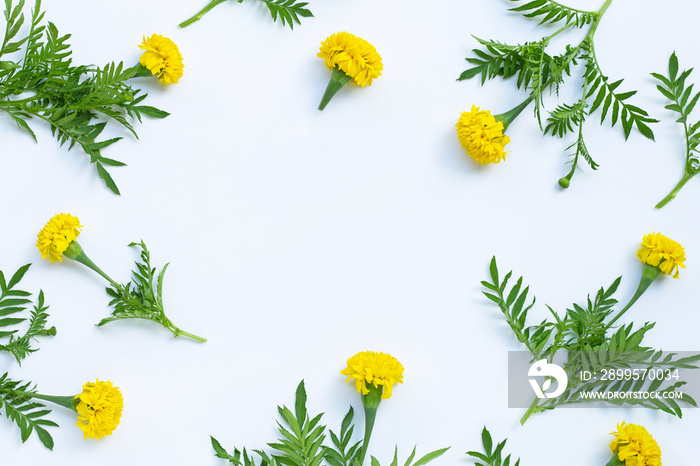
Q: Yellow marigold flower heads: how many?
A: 8